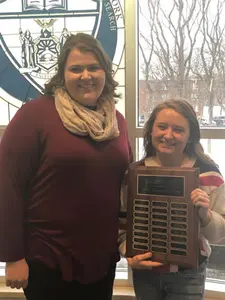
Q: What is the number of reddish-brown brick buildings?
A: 1